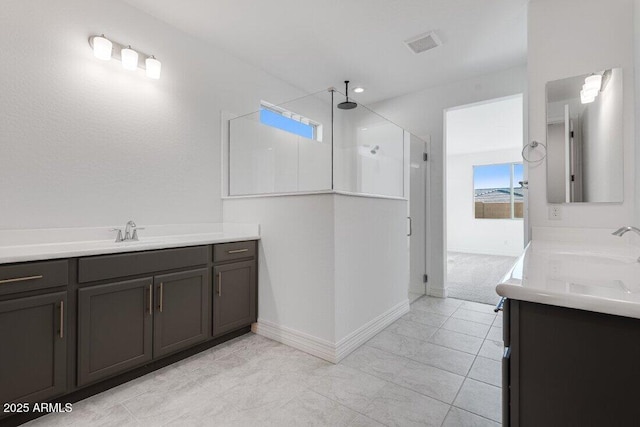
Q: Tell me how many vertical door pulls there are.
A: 5